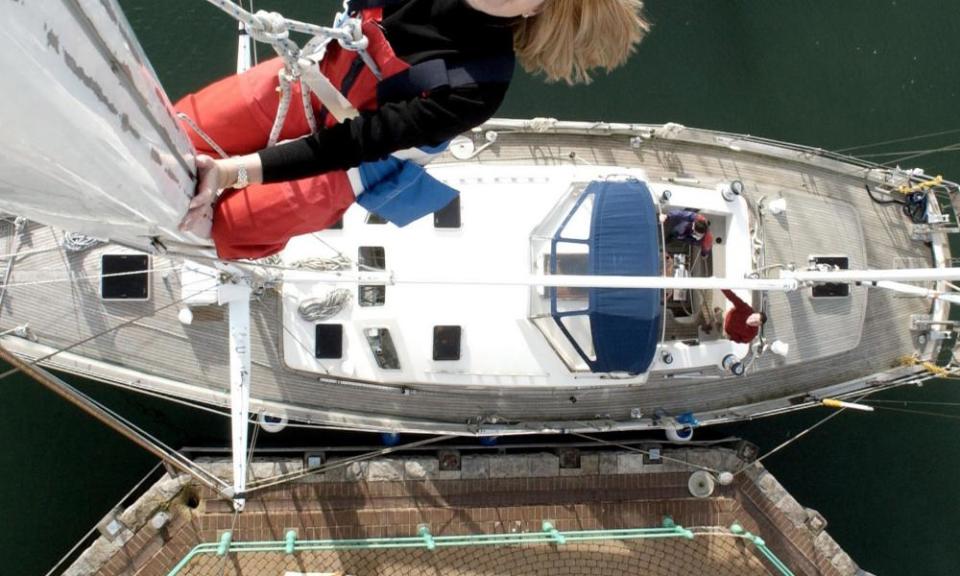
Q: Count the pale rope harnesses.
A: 1